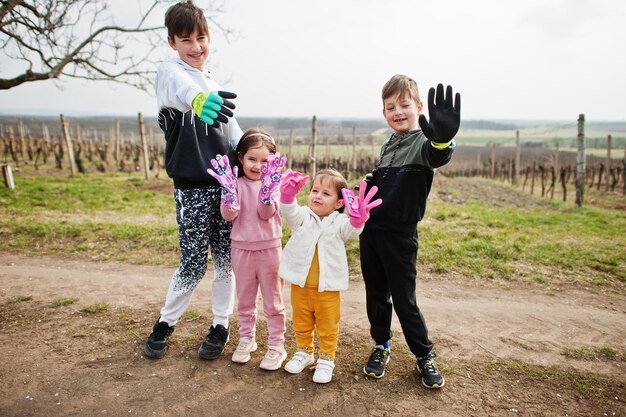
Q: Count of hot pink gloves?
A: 2